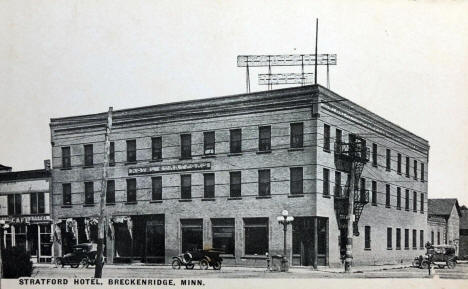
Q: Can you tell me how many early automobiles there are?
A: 3